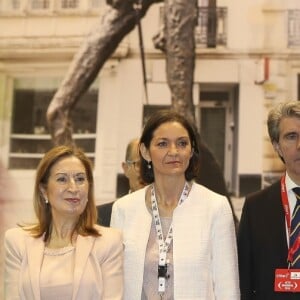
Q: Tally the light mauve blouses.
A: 1